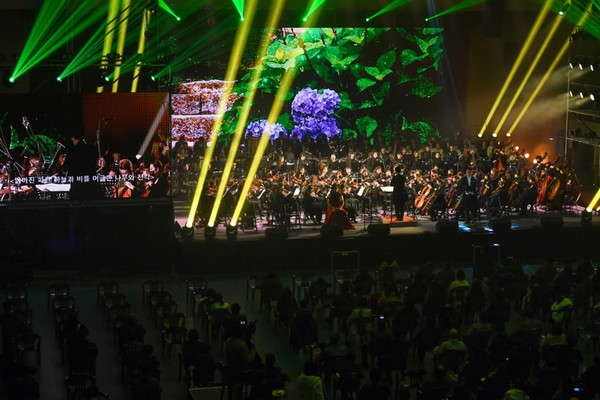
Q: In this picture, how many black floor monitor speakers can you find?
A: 6